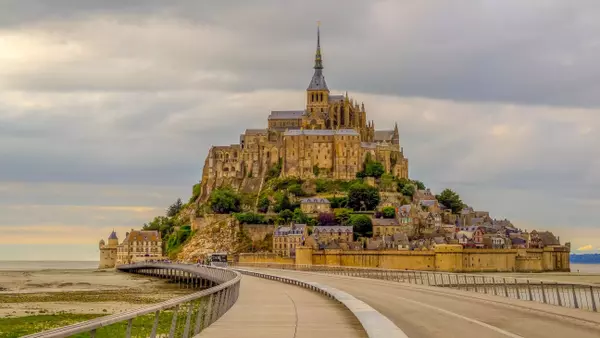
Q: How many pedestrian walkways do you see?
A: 1